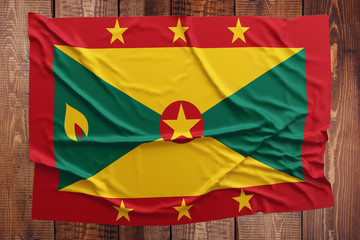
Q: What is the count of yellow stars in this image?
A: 7